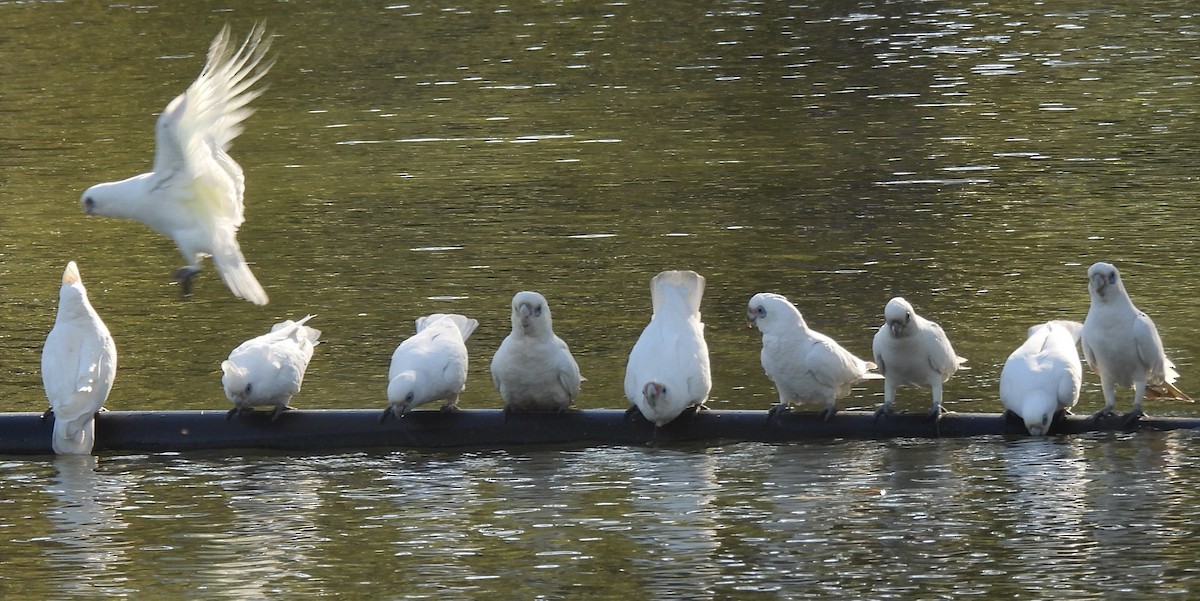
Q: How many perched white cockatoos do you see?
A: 9